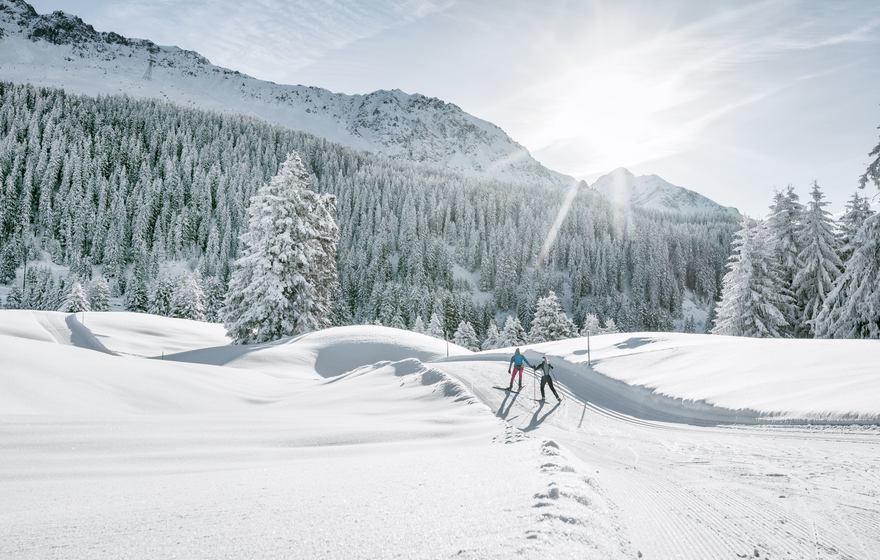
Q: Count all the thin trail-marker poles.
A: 4